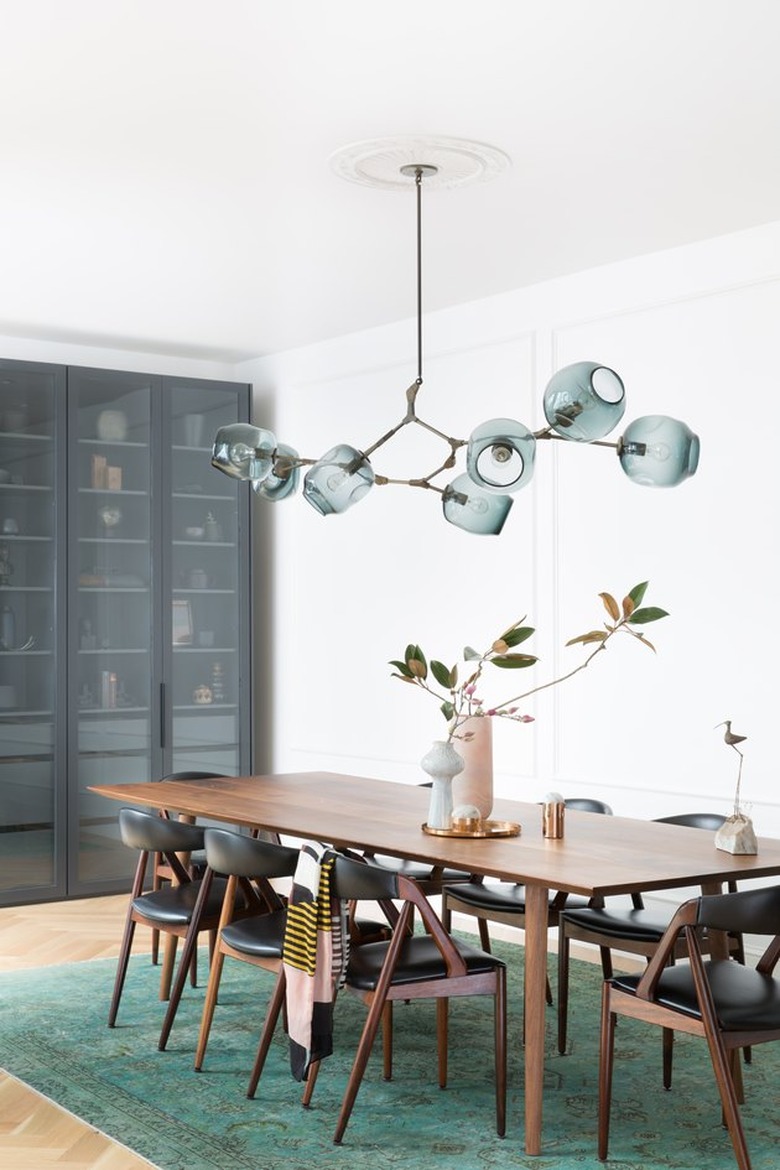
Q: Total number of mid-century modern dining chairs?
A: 8